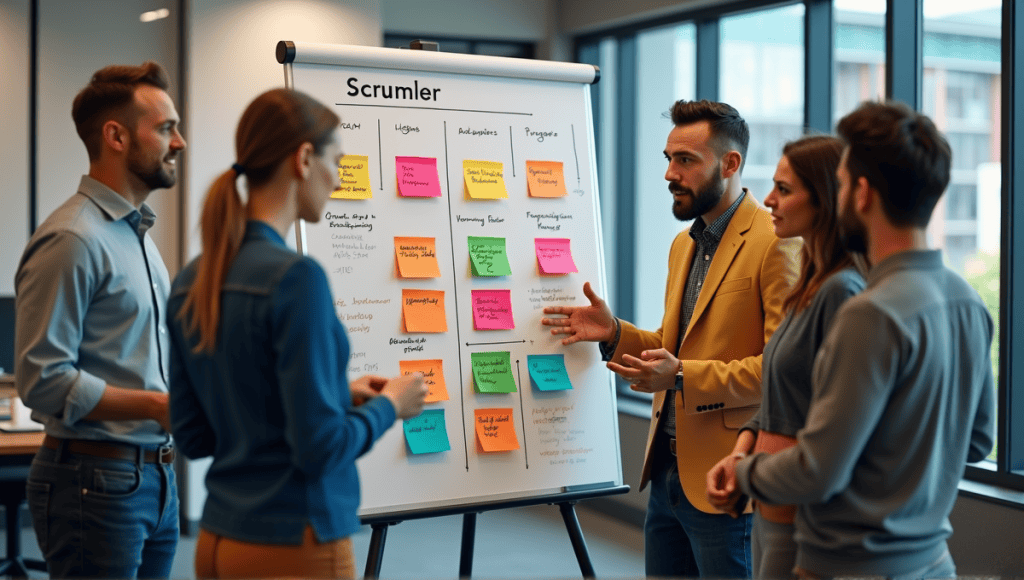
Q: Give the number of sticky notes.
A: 14